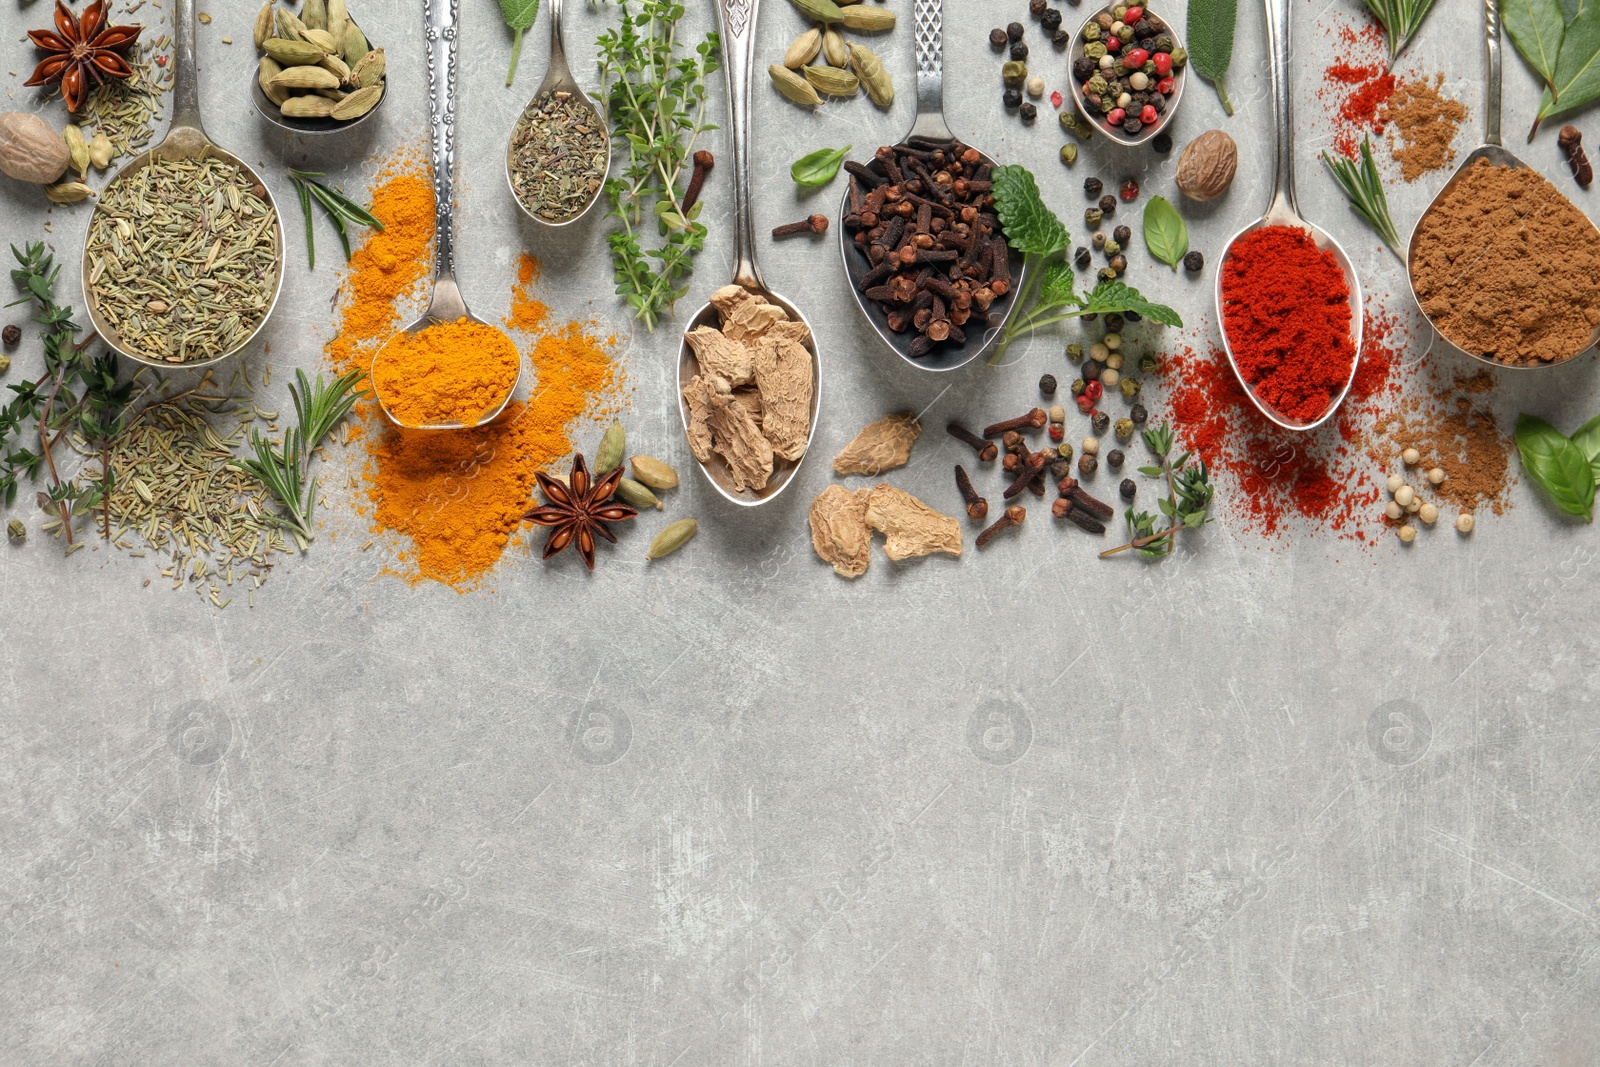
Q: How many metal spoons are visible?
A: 9